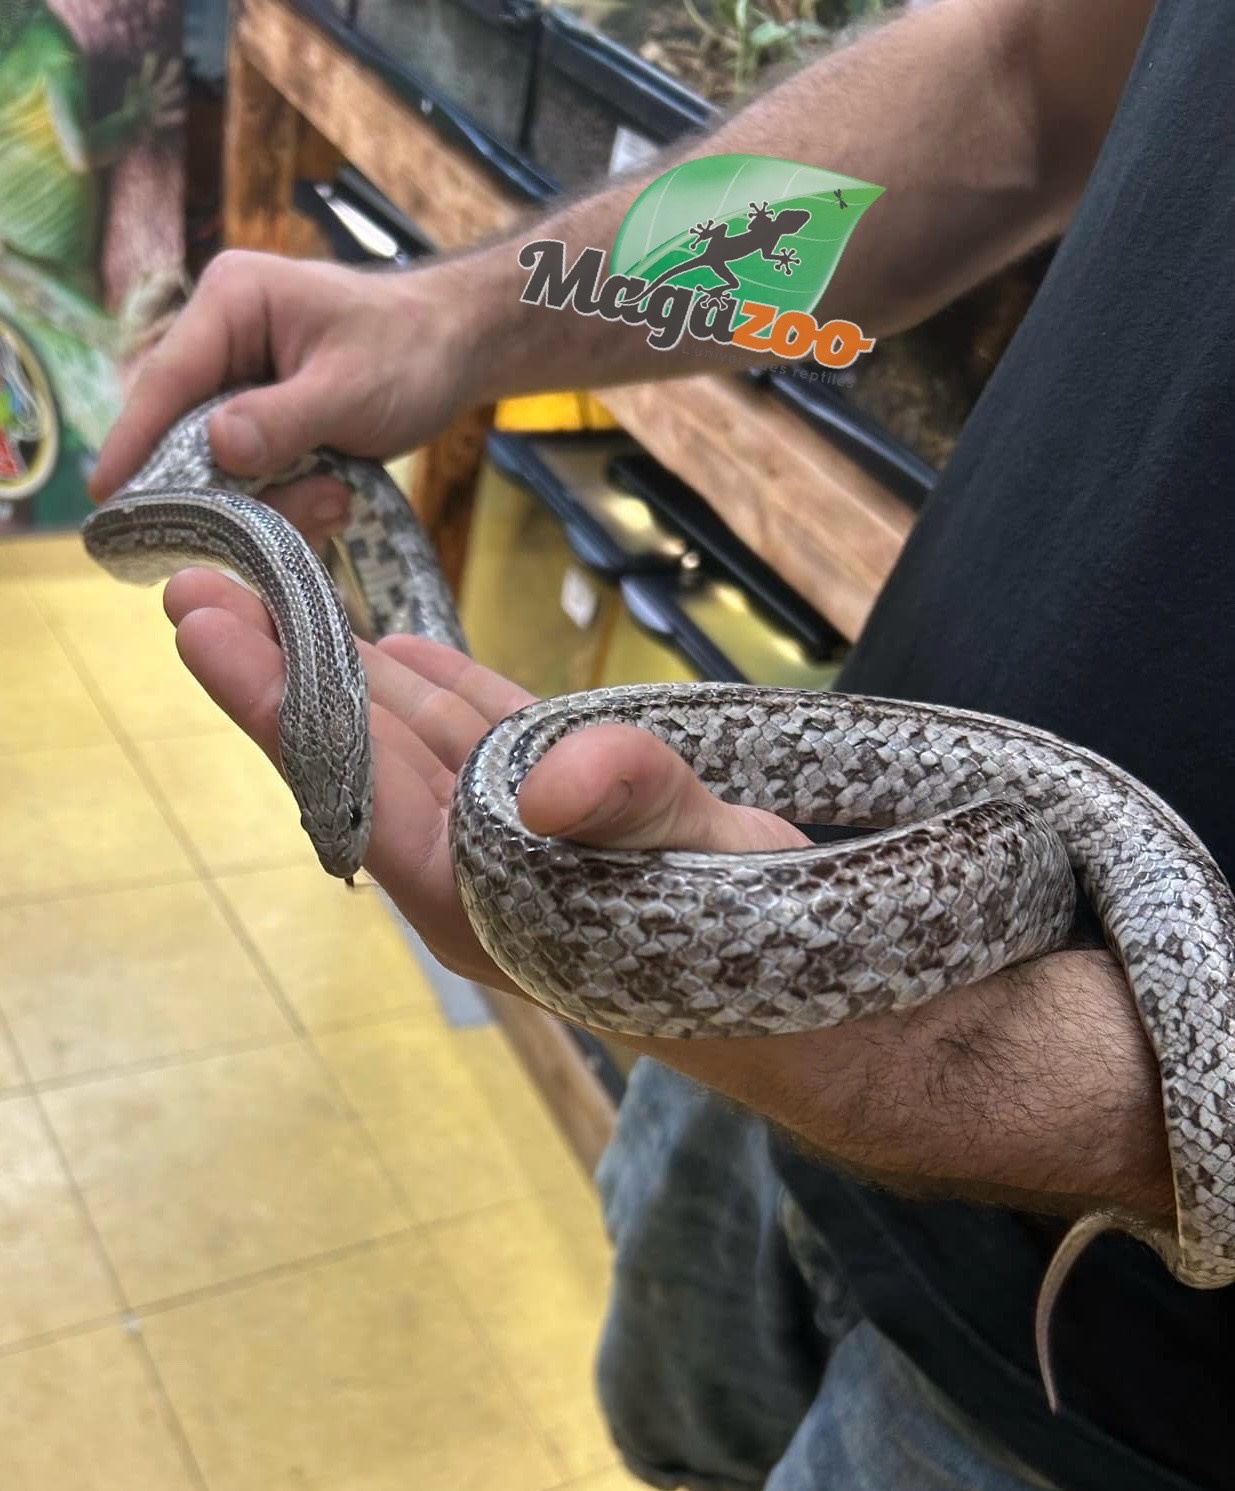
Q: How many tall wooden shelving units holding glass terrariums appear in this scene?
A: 1